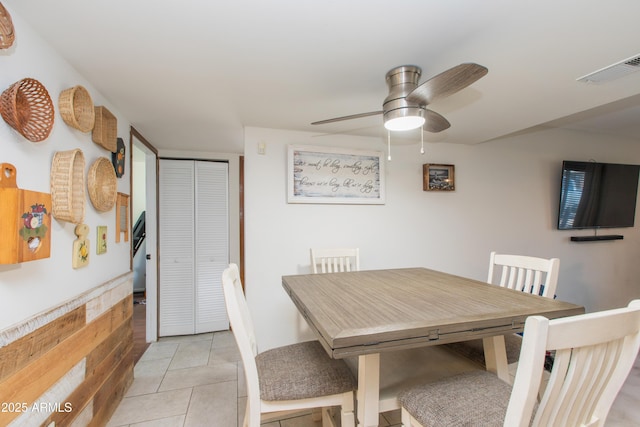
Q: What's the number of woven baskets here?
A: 6